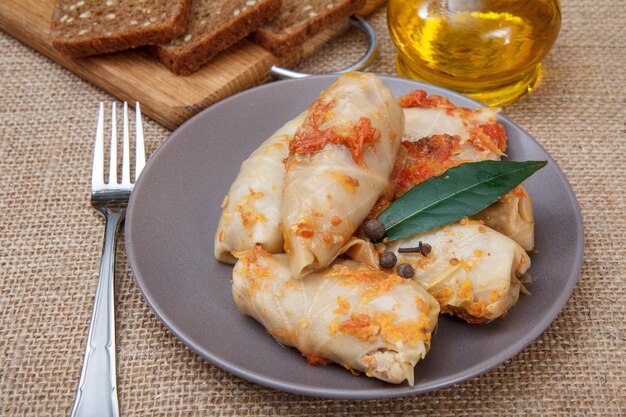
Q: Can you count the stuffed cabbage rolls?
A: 6